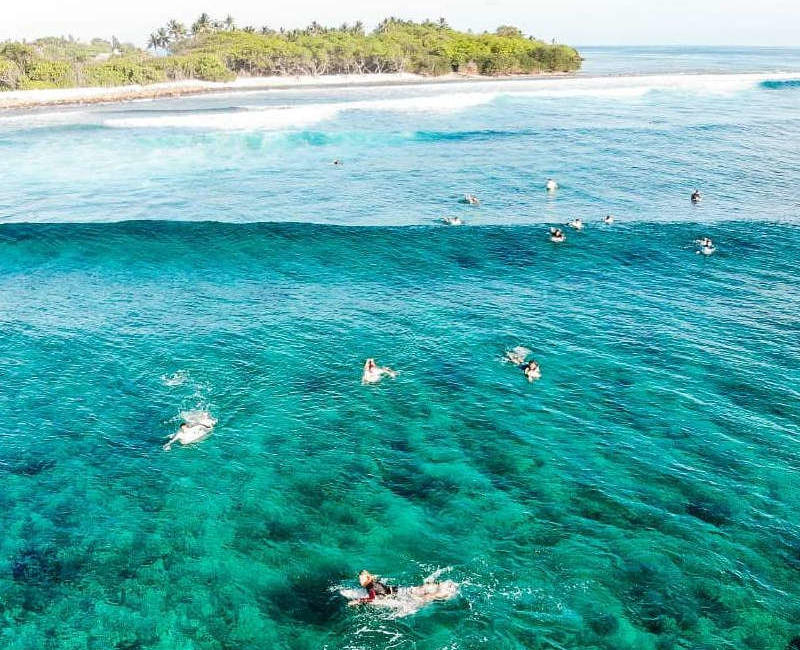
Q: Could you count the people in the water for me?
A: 13